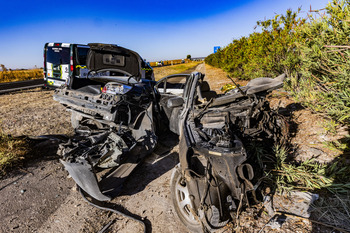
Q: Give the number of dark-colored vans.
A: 1